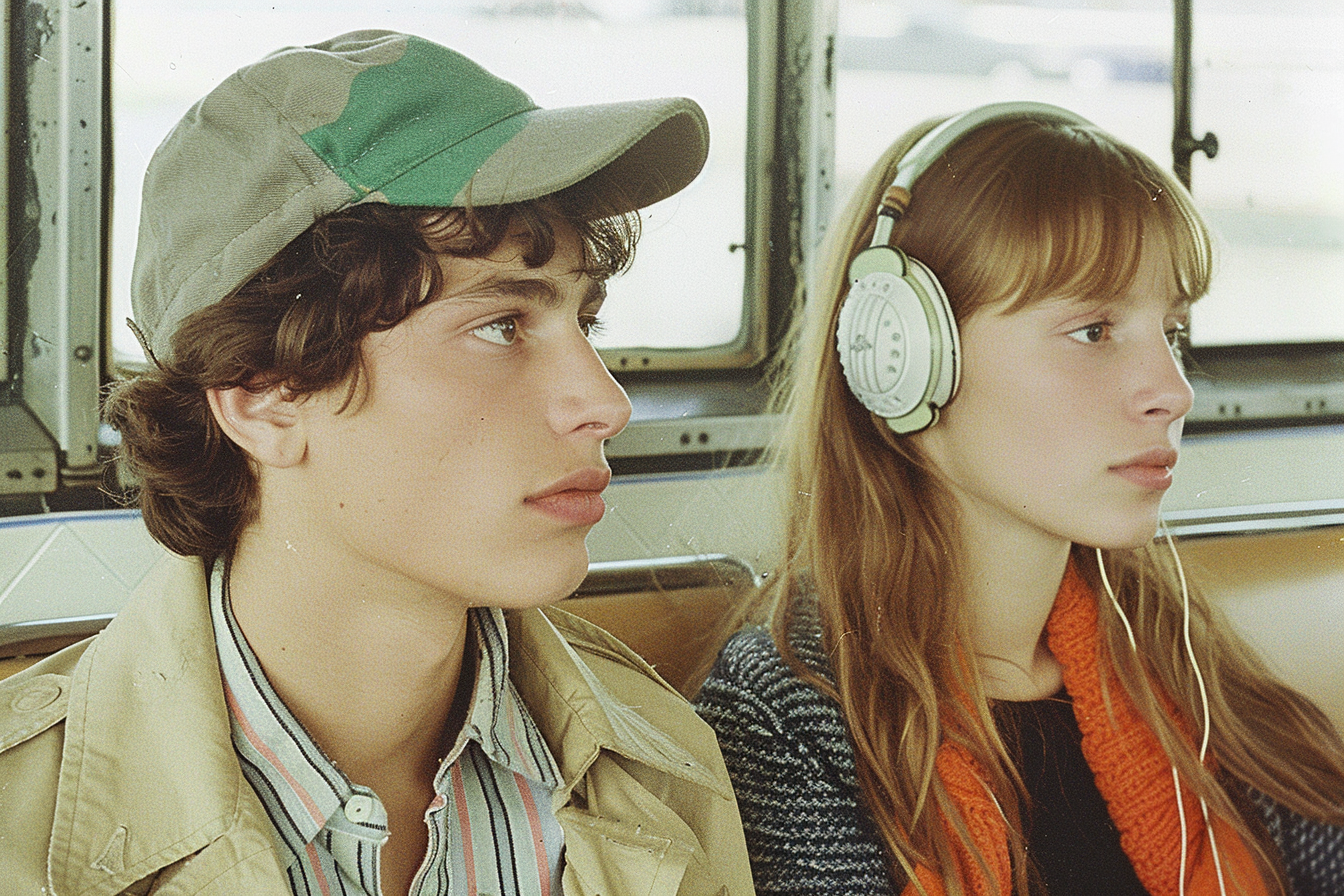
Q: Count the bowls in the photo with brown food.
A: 0